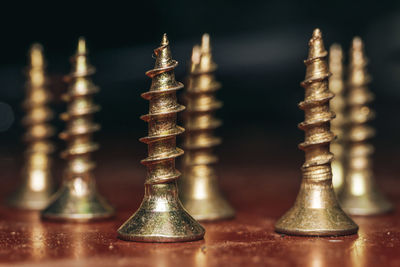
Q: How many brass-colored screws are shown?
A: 8